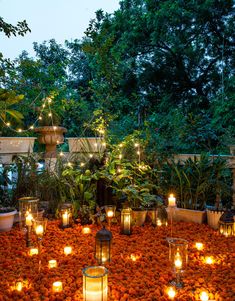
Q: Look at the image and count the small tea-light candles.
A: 11